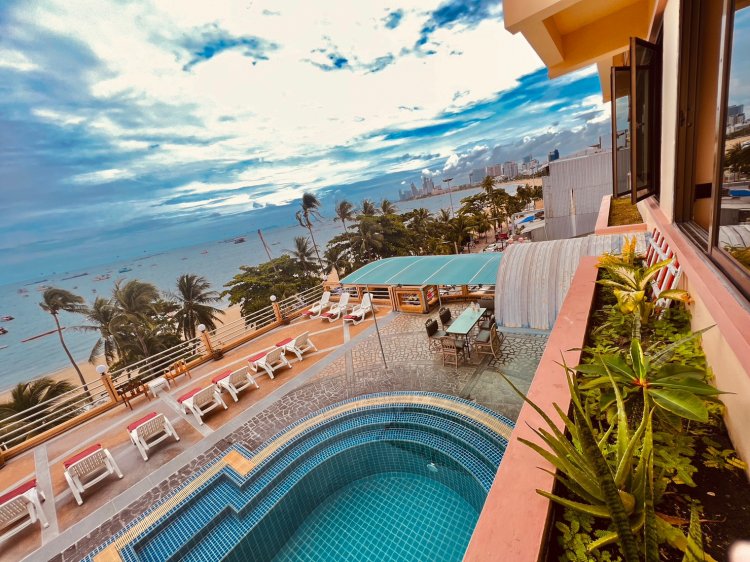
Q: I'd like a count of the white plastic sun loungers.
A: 10